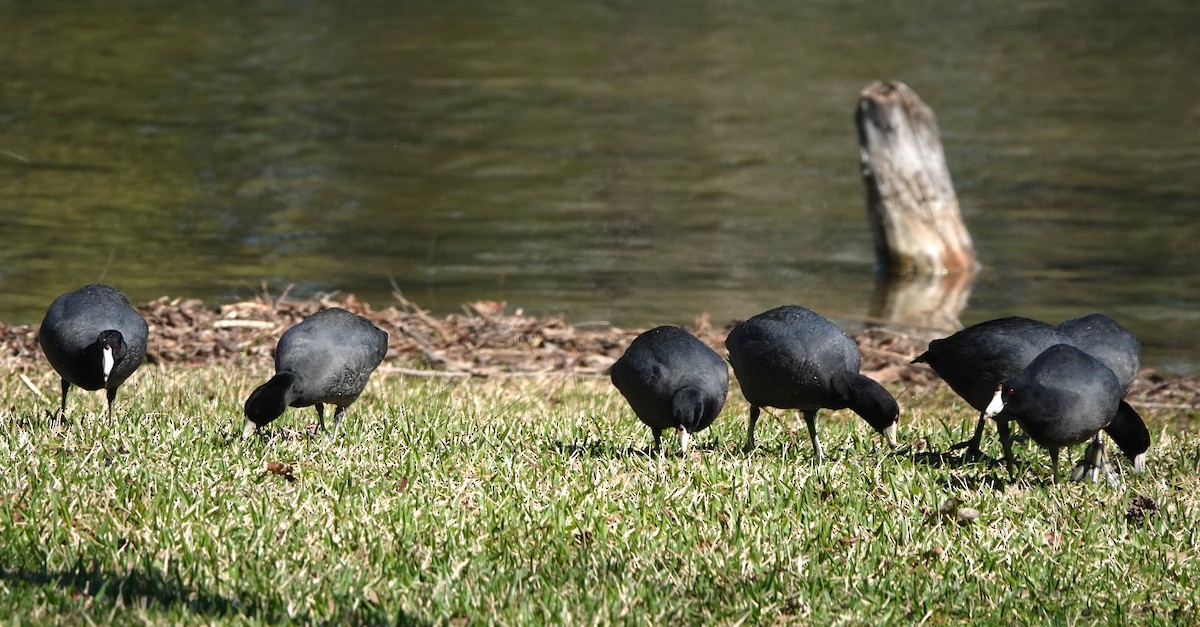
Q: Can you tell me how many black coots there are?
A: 7